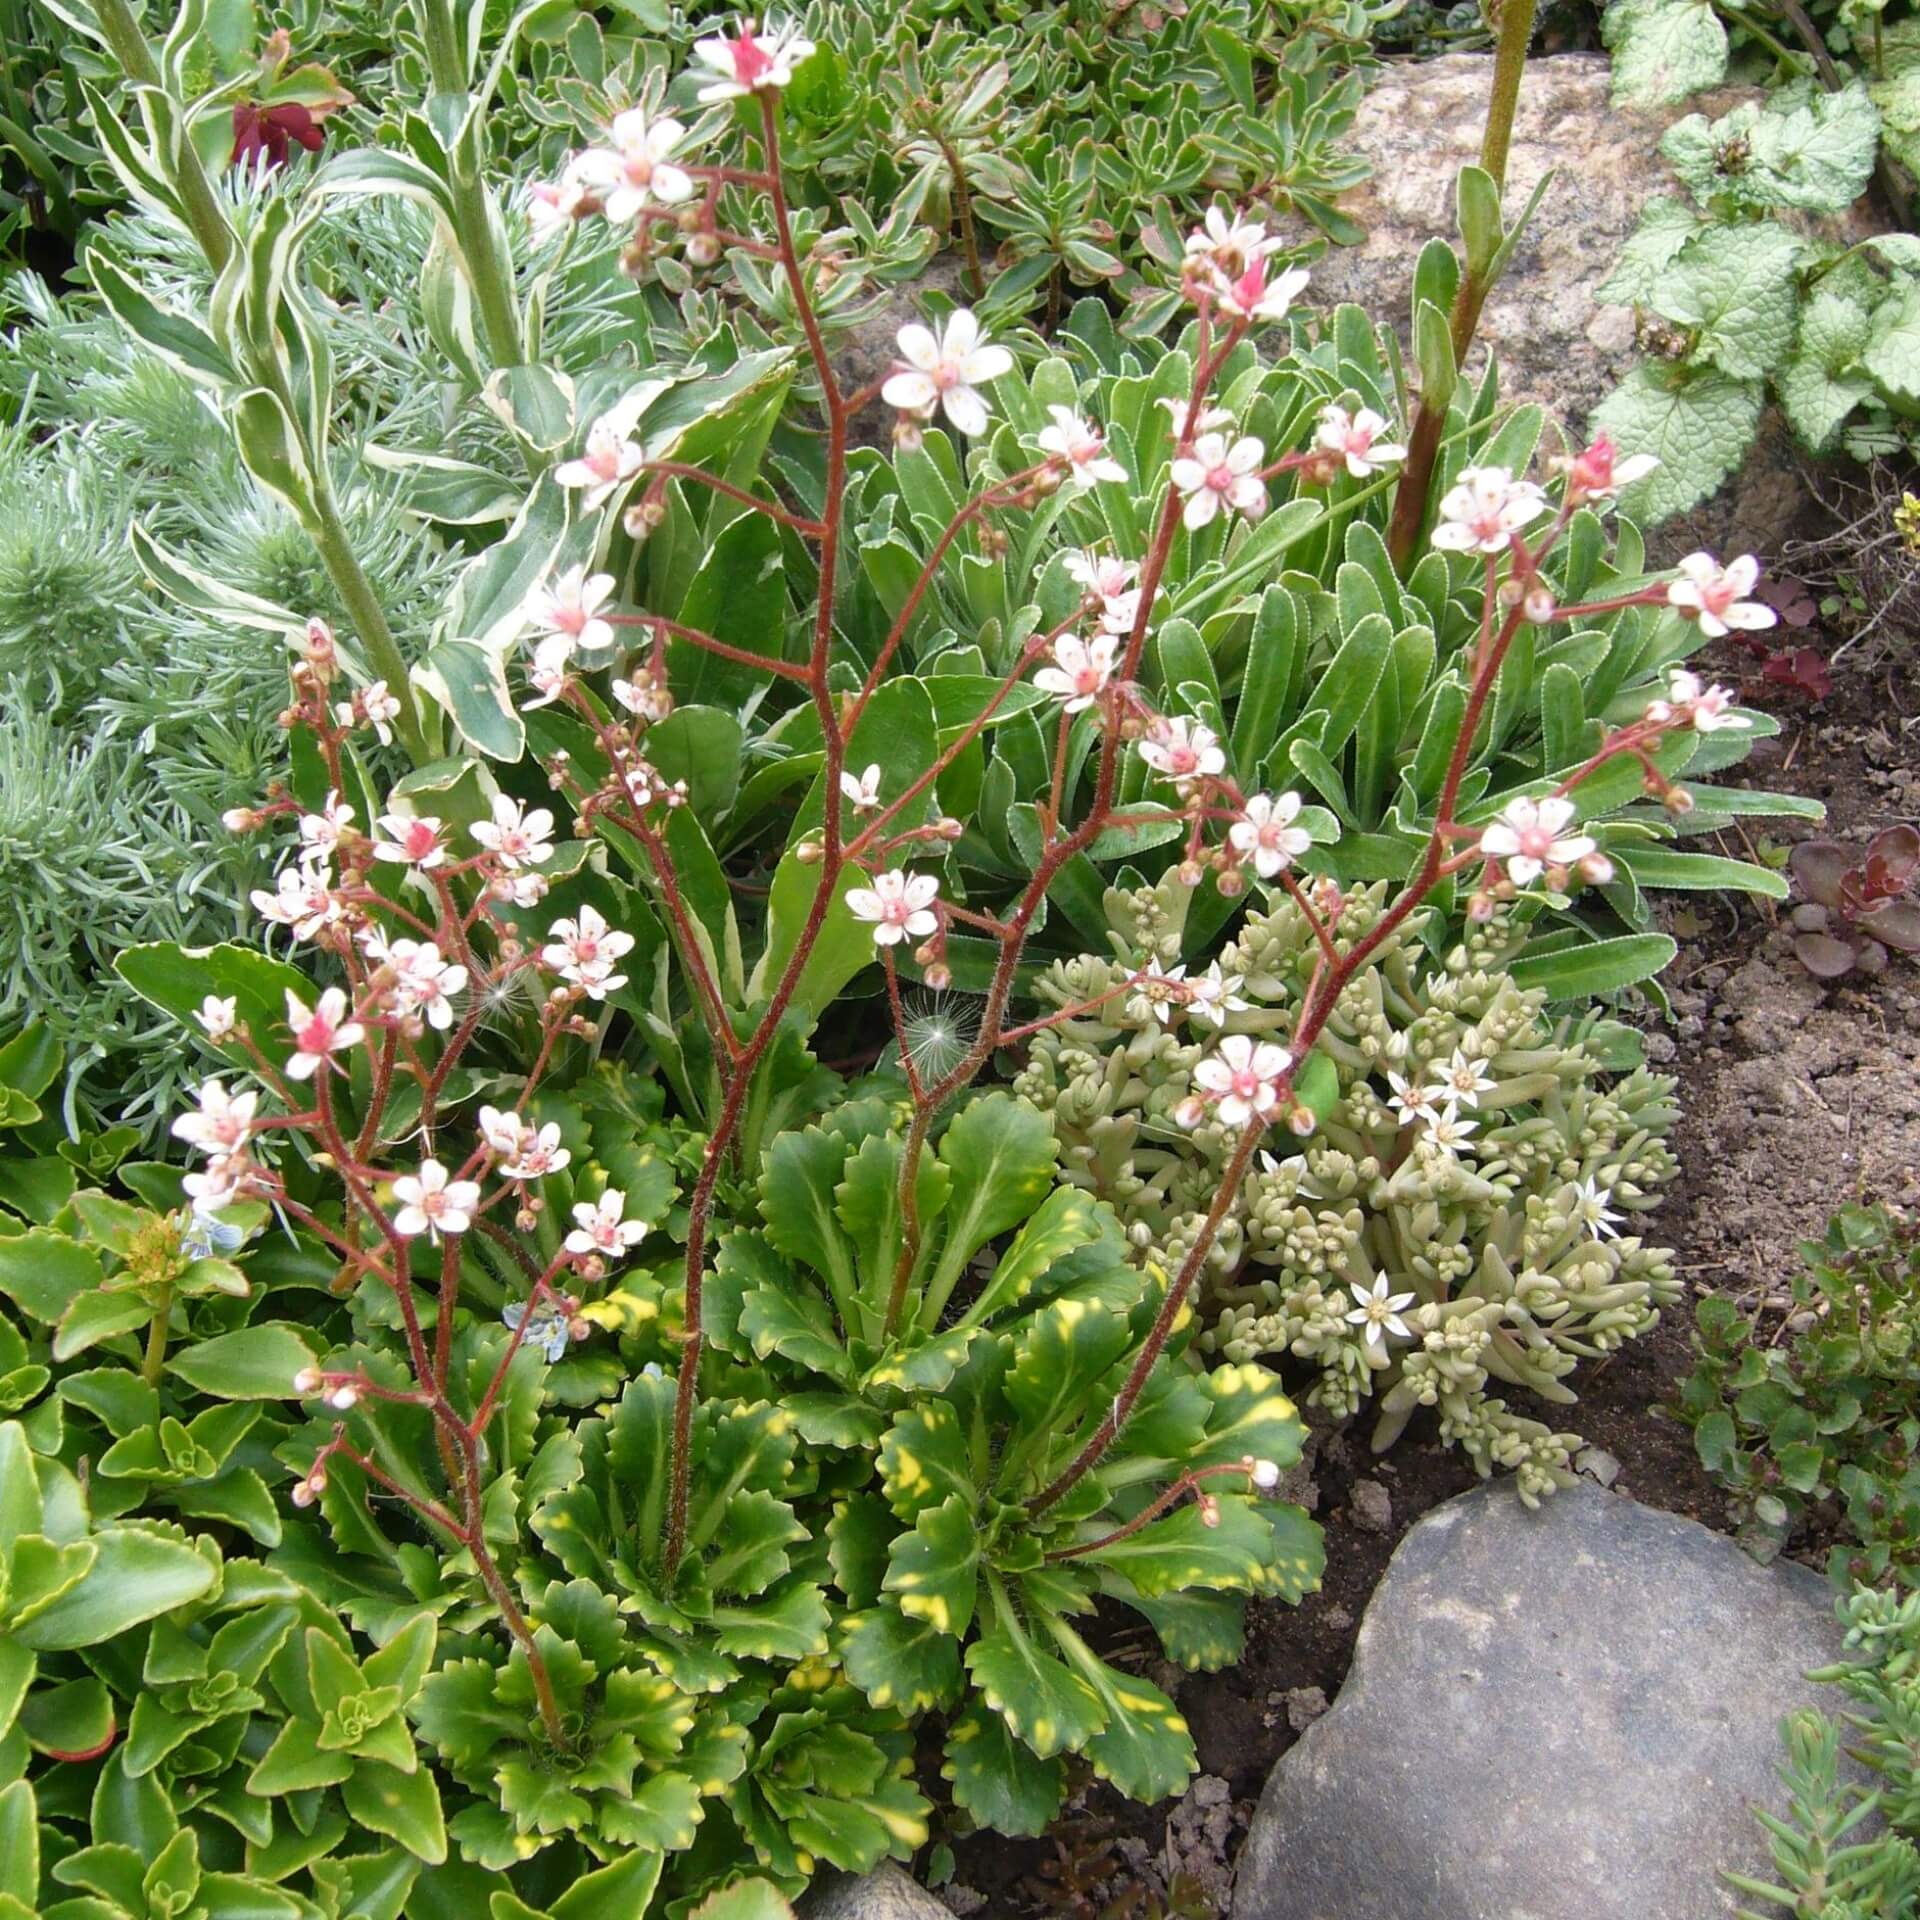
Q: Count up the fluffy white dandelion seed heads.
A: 2